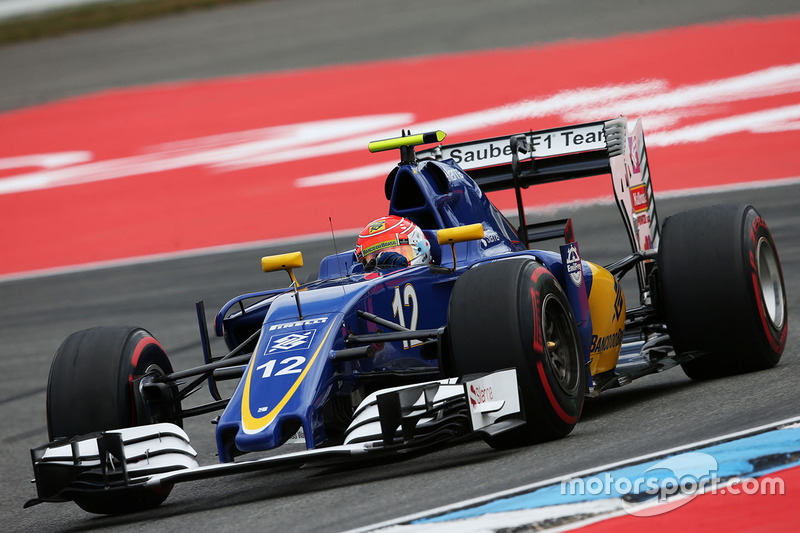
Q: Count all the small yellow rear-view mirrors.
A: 2